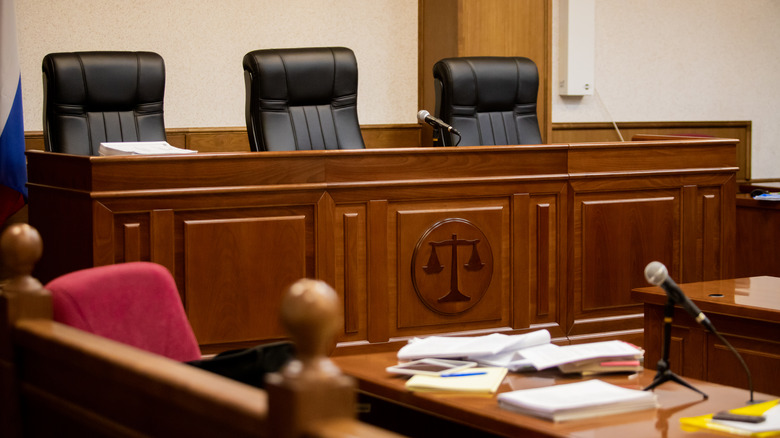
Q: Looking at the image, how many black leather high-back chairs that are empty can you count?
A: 3